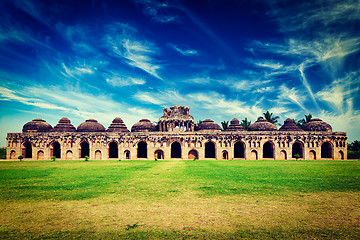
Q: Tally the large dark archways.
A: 11